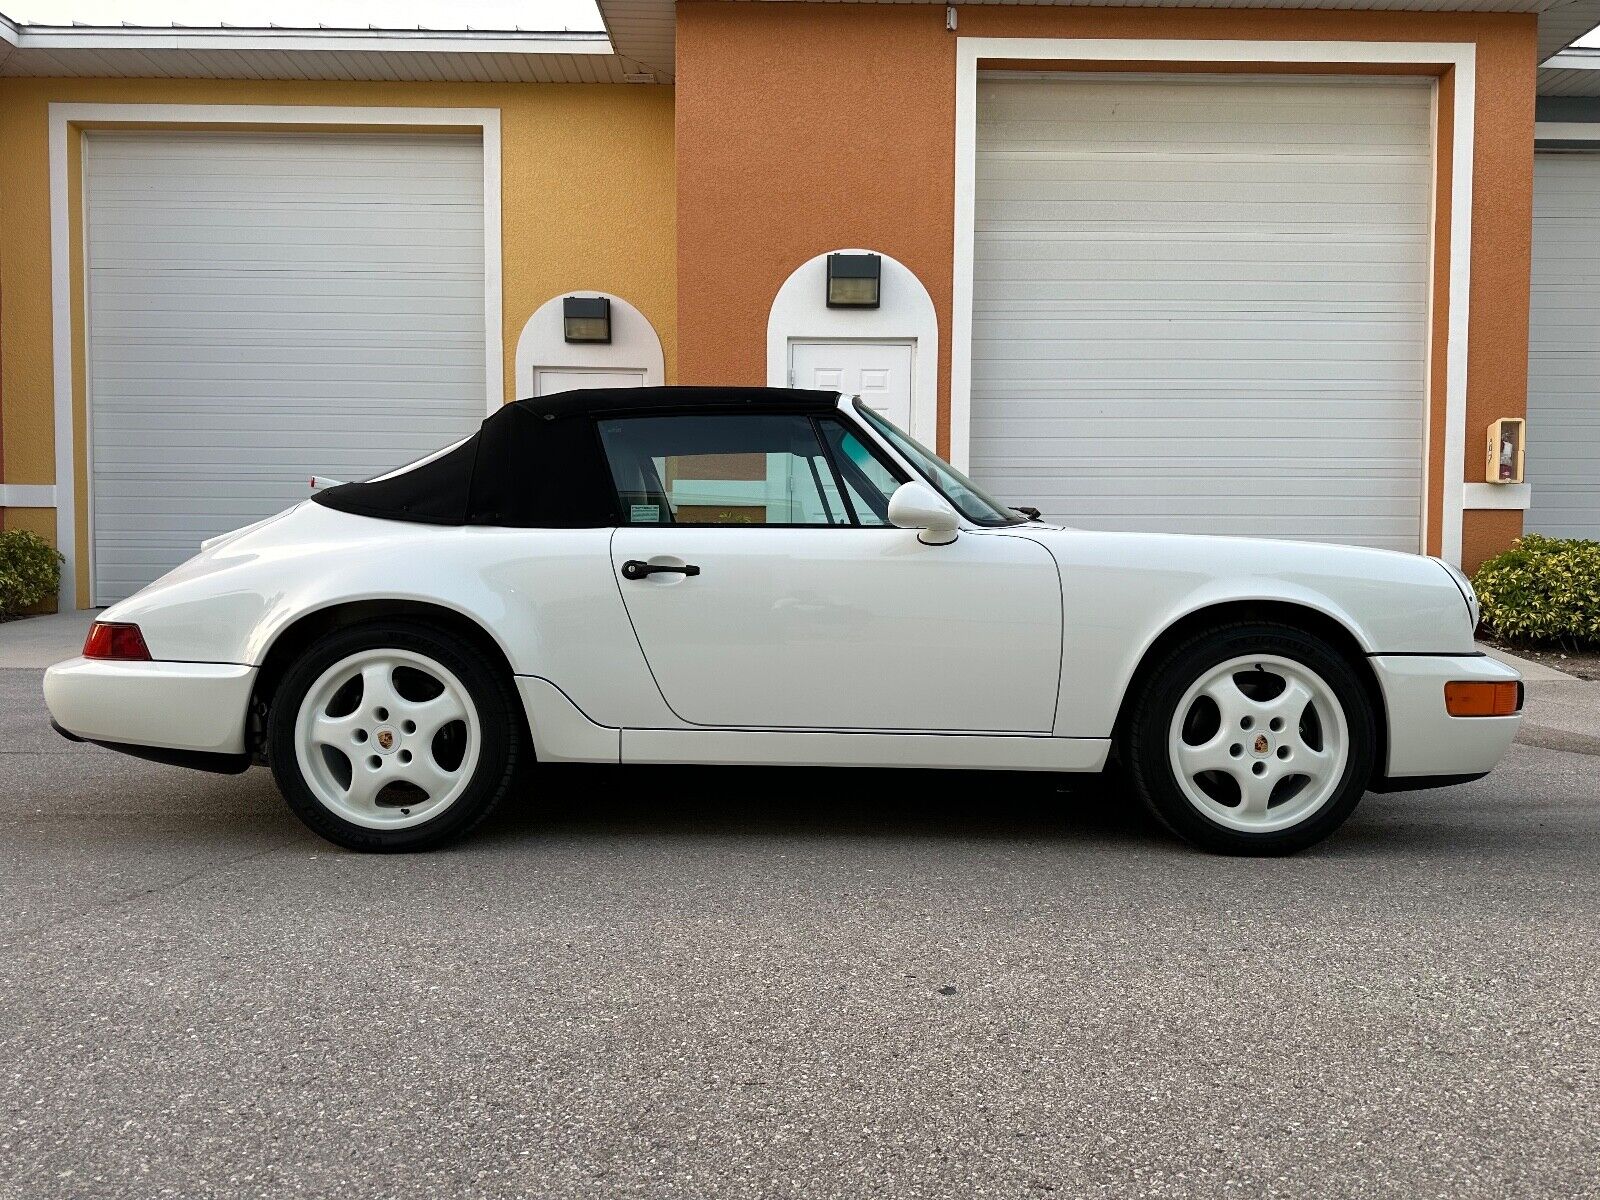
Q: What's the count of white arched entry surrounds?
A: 2